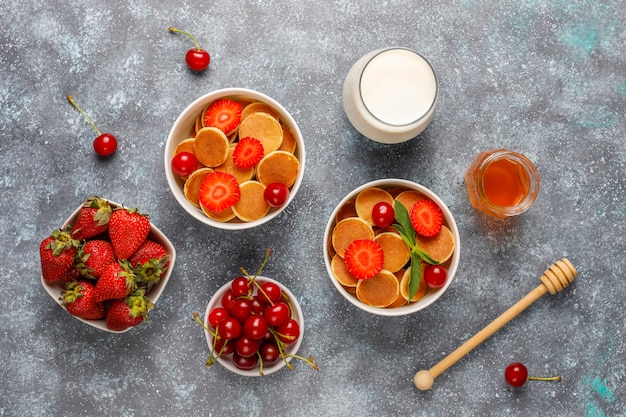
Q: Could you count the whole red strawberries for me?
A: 8